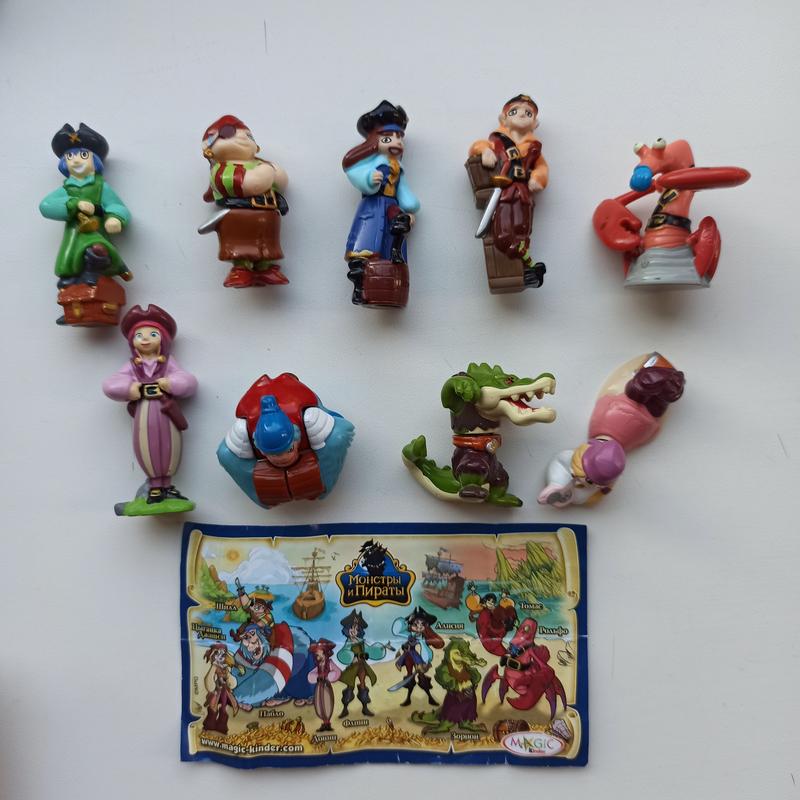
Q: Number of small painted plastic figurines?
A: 9